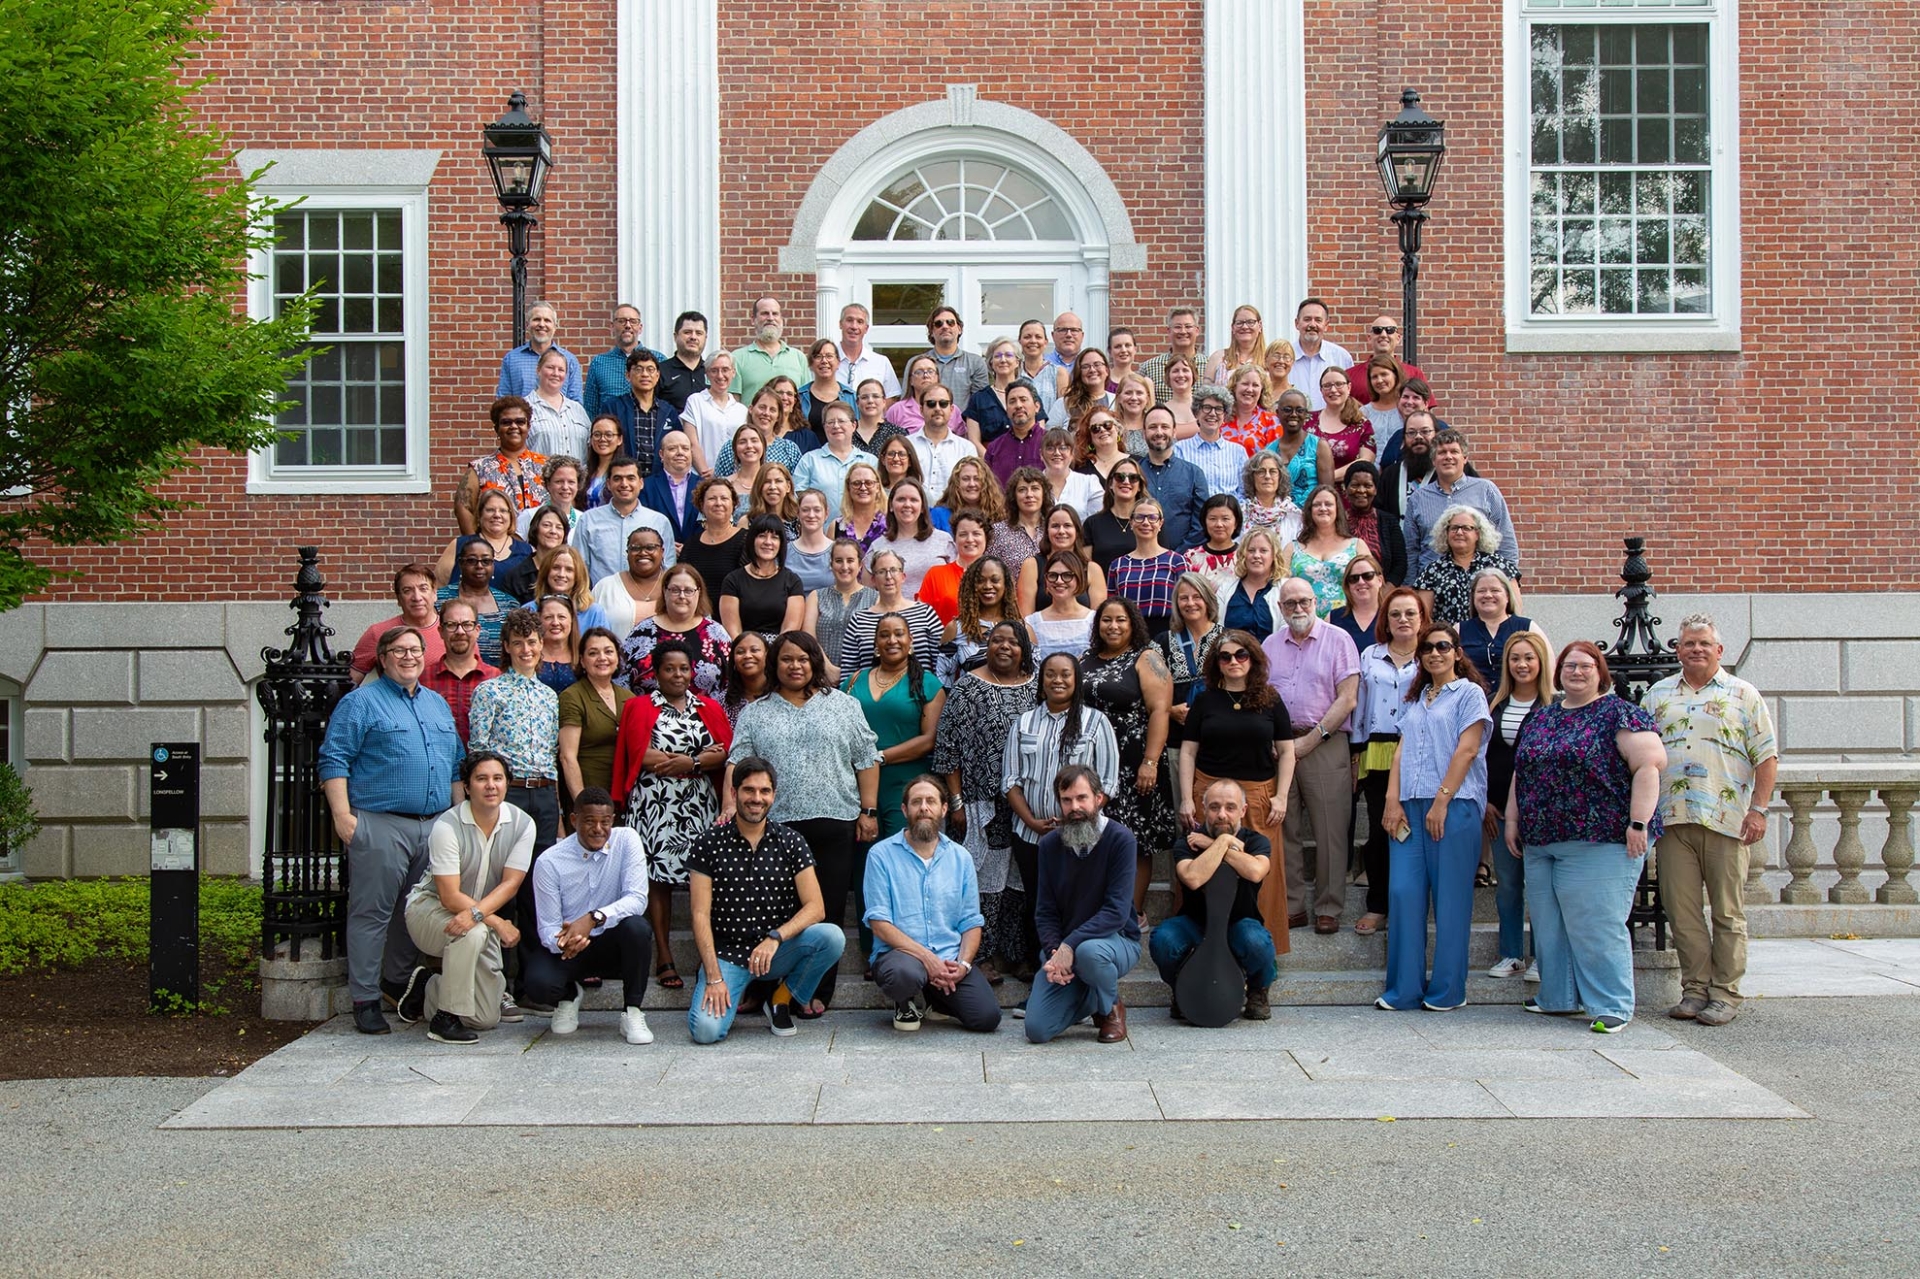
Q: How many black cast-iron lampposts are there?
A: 2